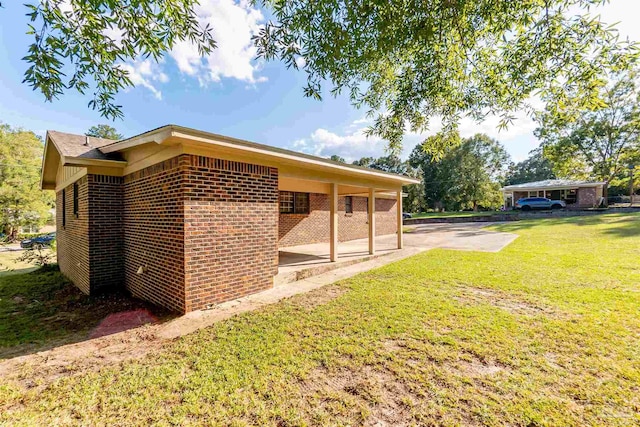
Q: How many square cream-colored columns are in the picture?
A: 3